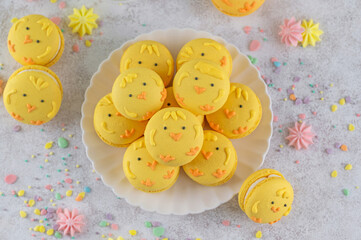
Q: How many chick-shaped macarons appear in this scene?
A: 14